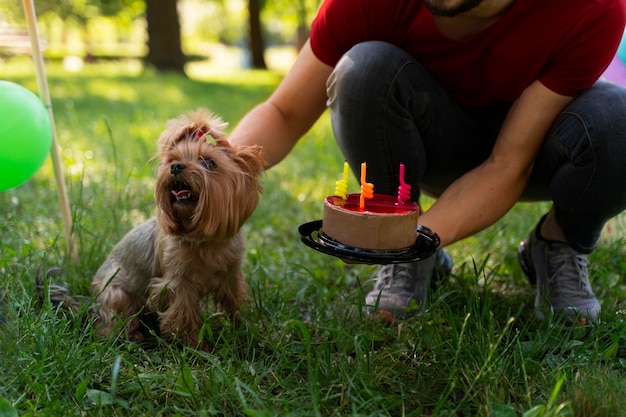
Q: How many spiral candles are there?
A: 3